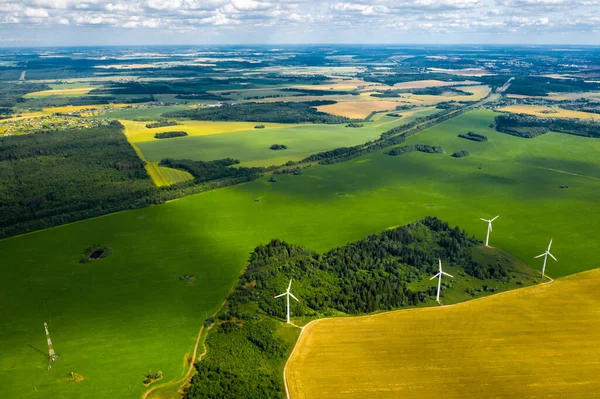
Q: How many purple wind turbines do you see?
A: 0